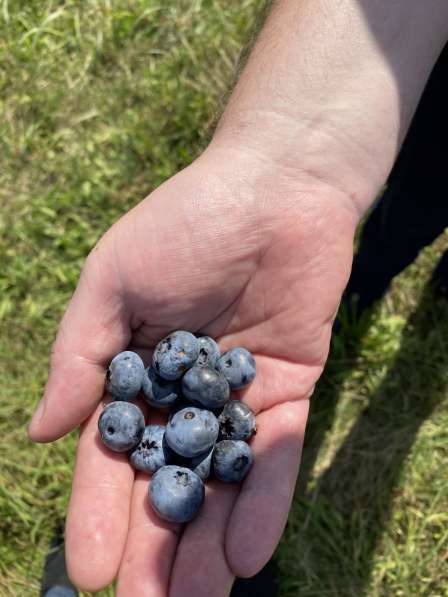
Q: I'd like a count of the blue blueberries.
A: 13